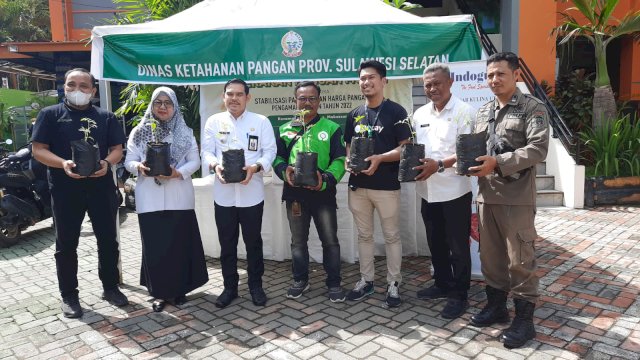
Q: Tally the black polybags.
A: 7